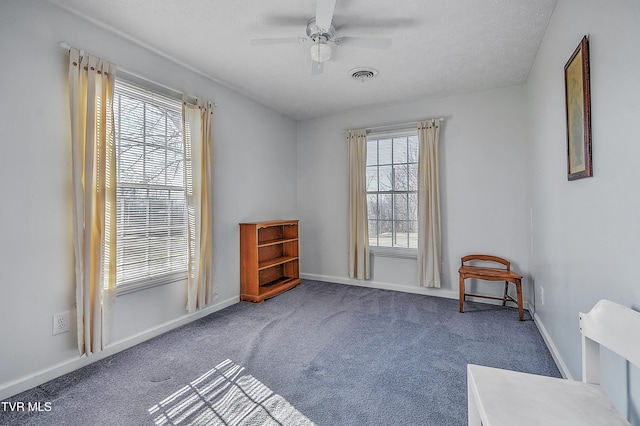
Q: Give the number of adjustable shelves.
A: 2